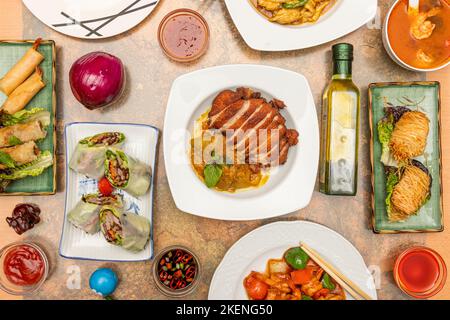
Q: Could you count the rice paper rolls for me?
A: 4